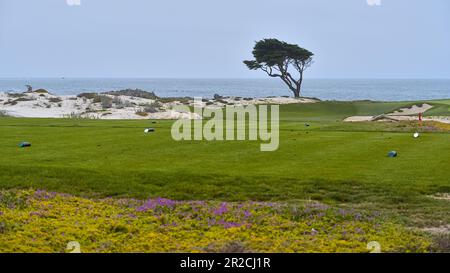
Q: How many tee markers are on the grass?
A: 4